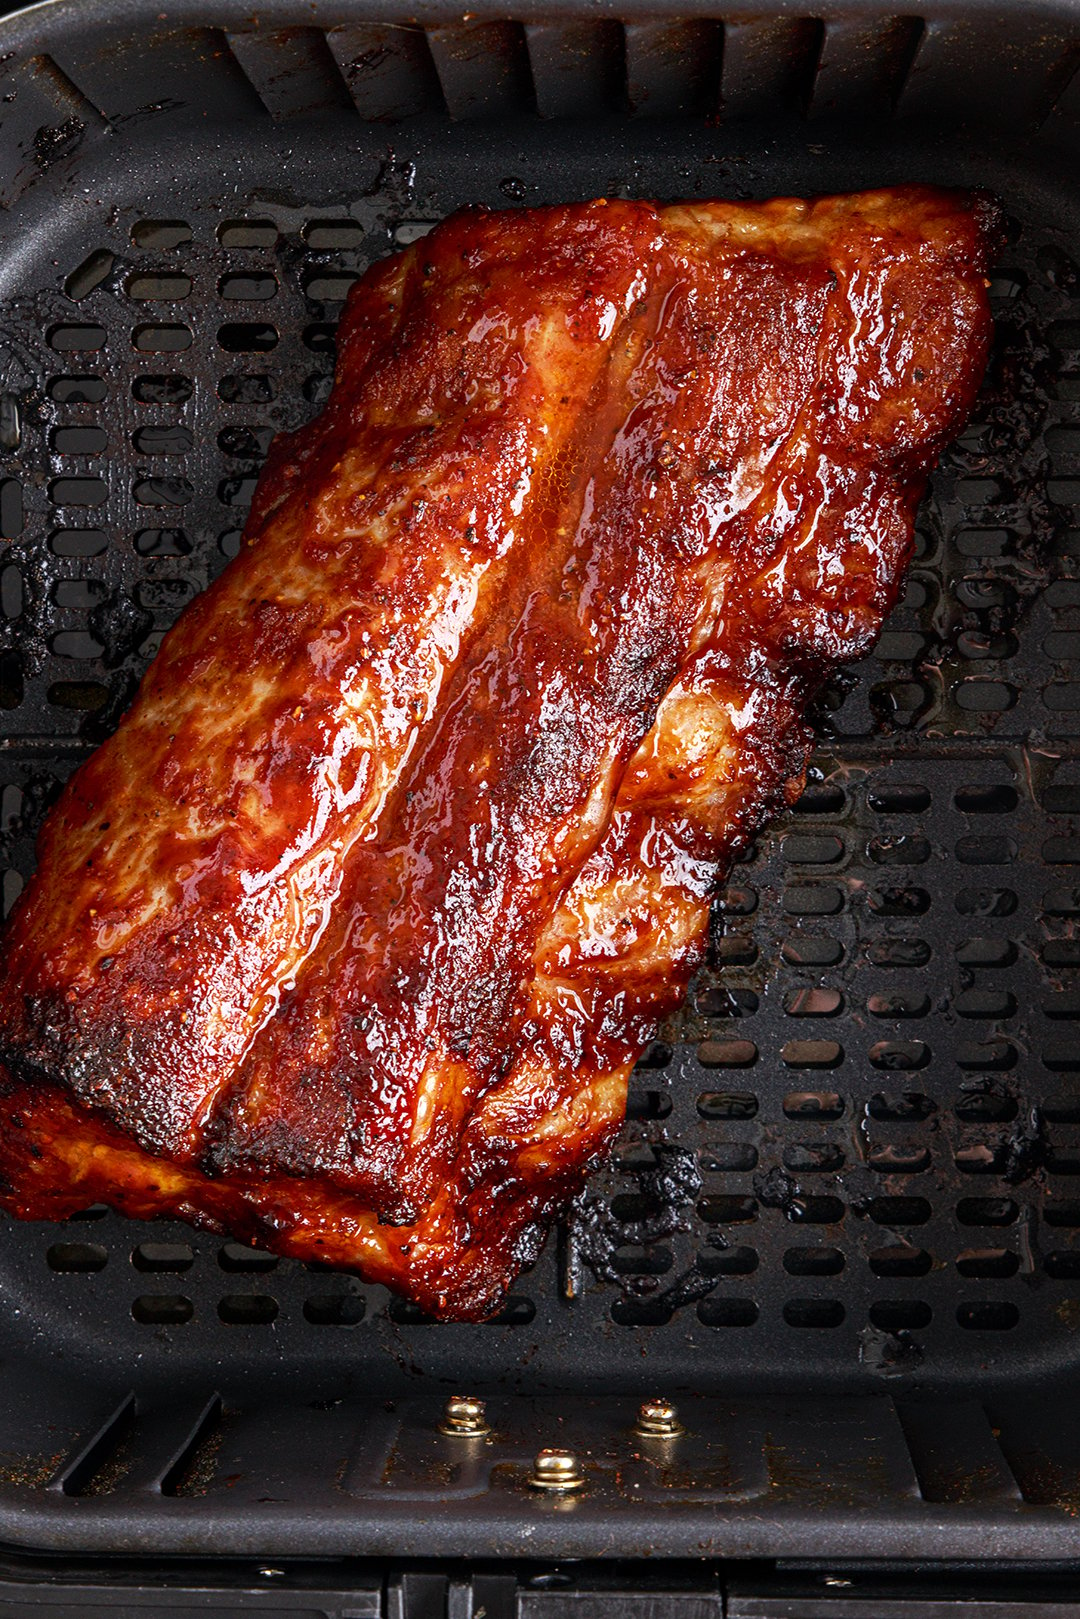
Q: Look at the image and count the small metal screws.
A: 3